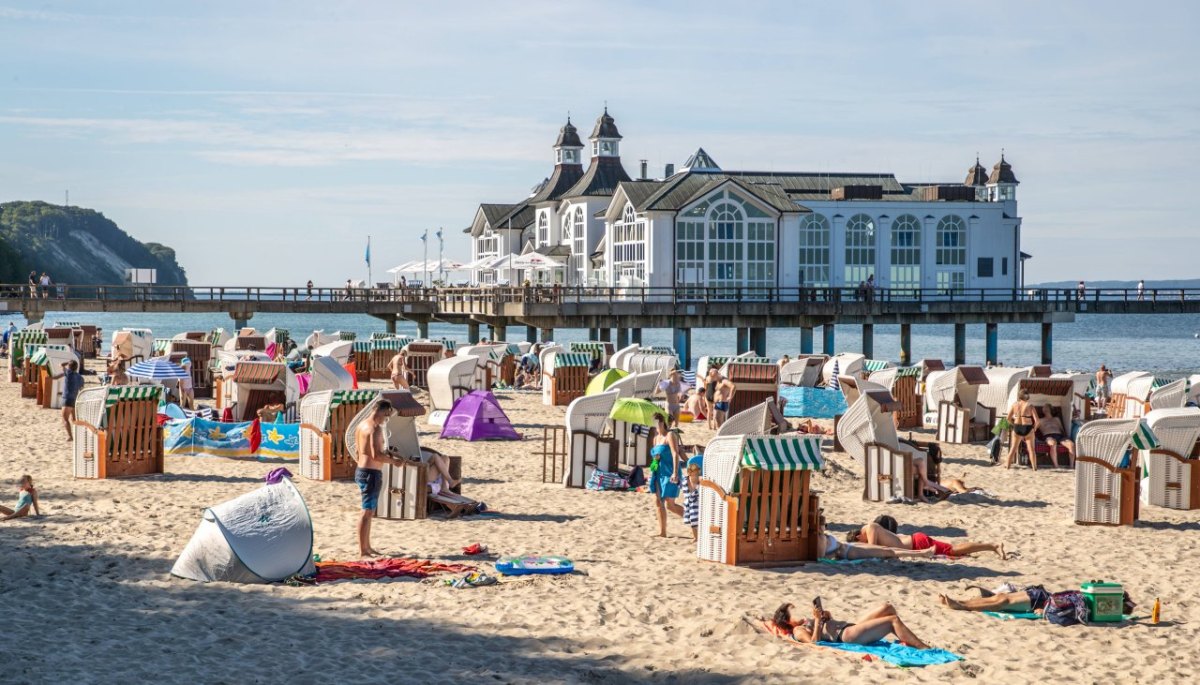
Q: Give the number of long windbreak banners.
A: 2